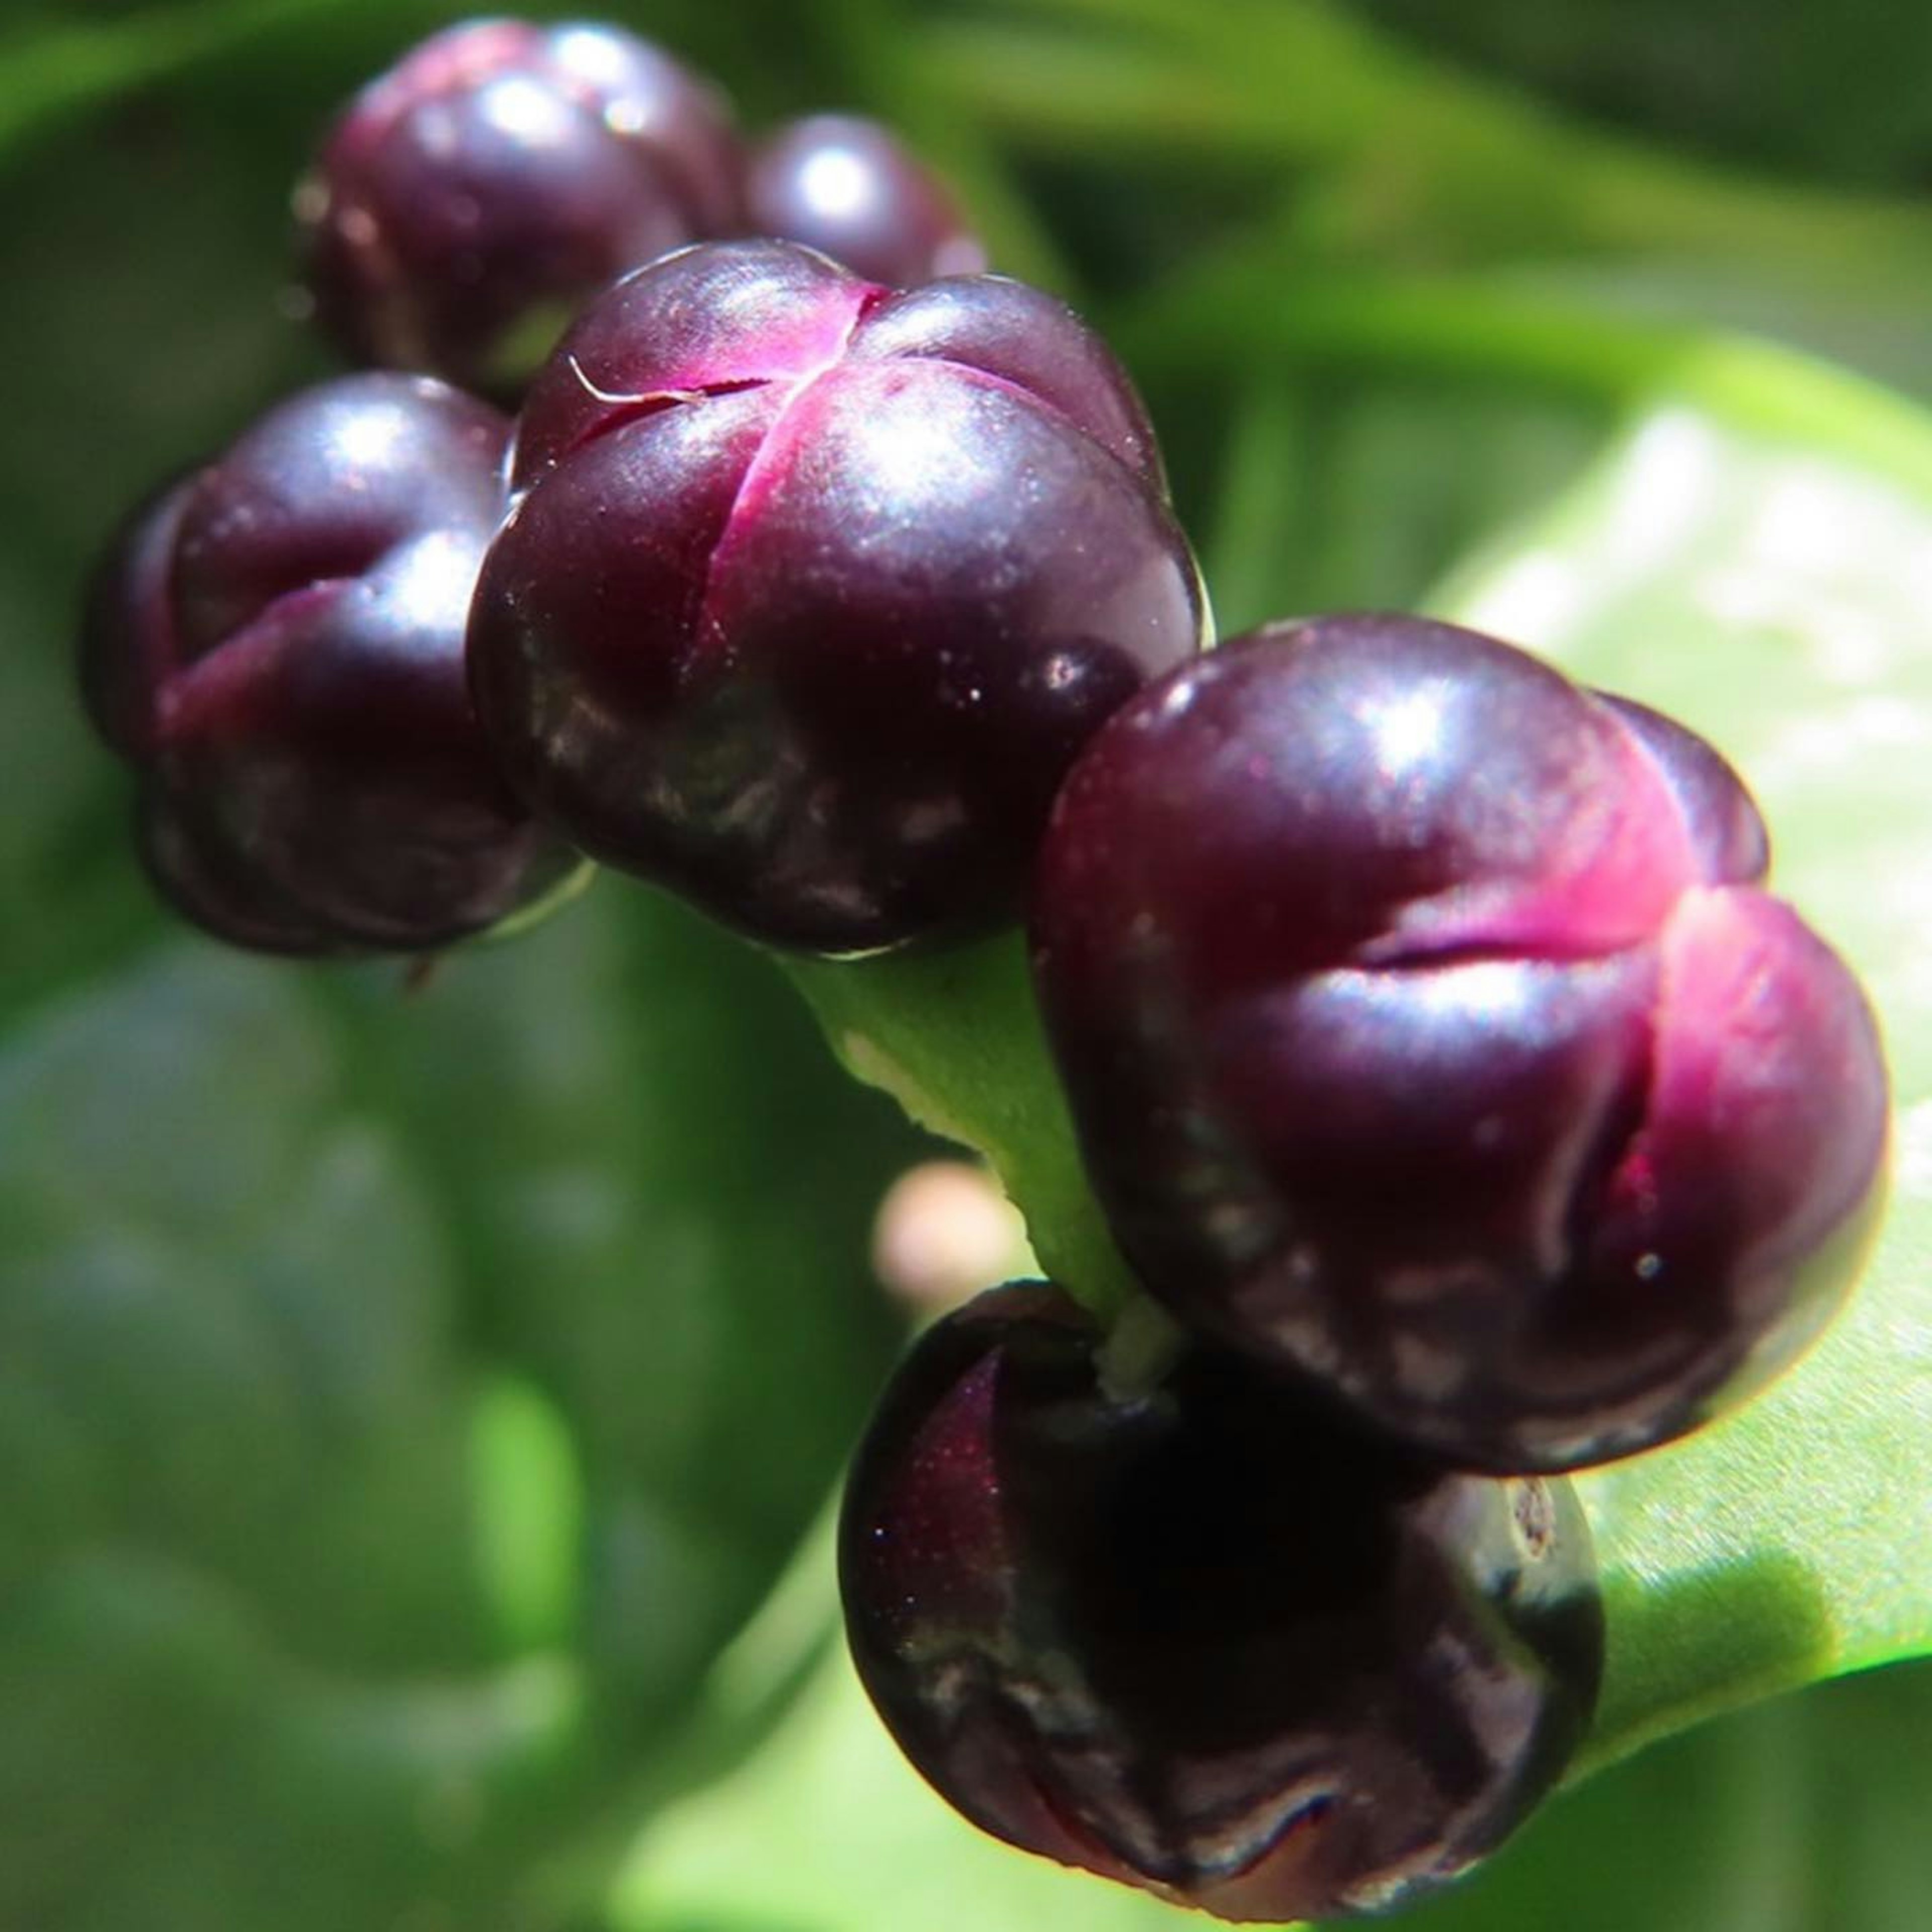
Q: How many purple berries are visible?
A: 6